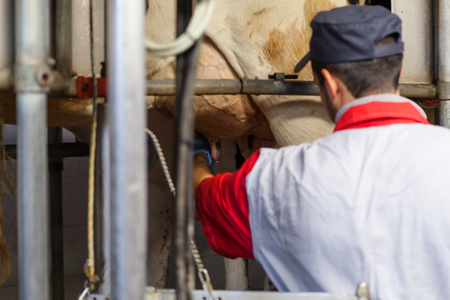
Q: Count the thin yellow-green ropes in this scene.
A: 1